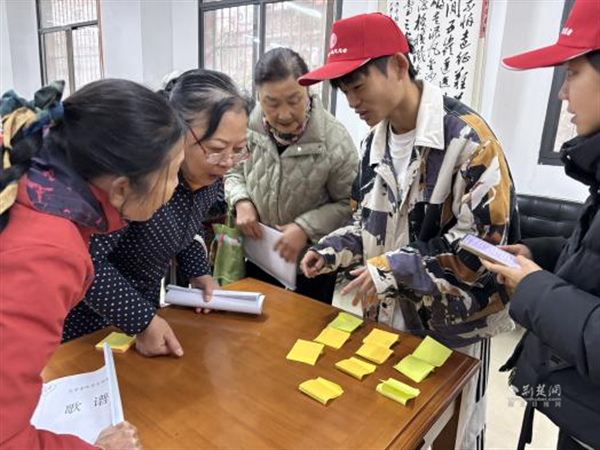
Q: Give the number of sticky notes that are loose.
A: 10